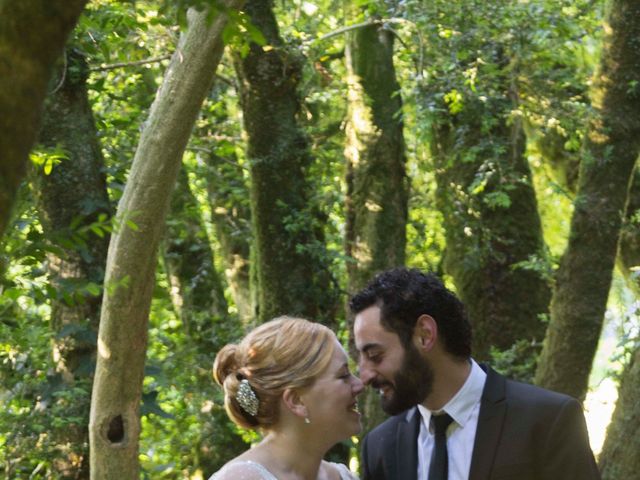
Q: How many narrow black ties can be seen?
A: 1